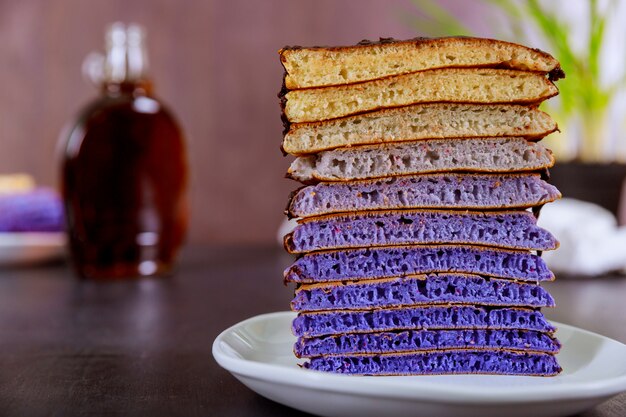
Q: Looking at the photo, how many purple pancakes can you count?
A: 7